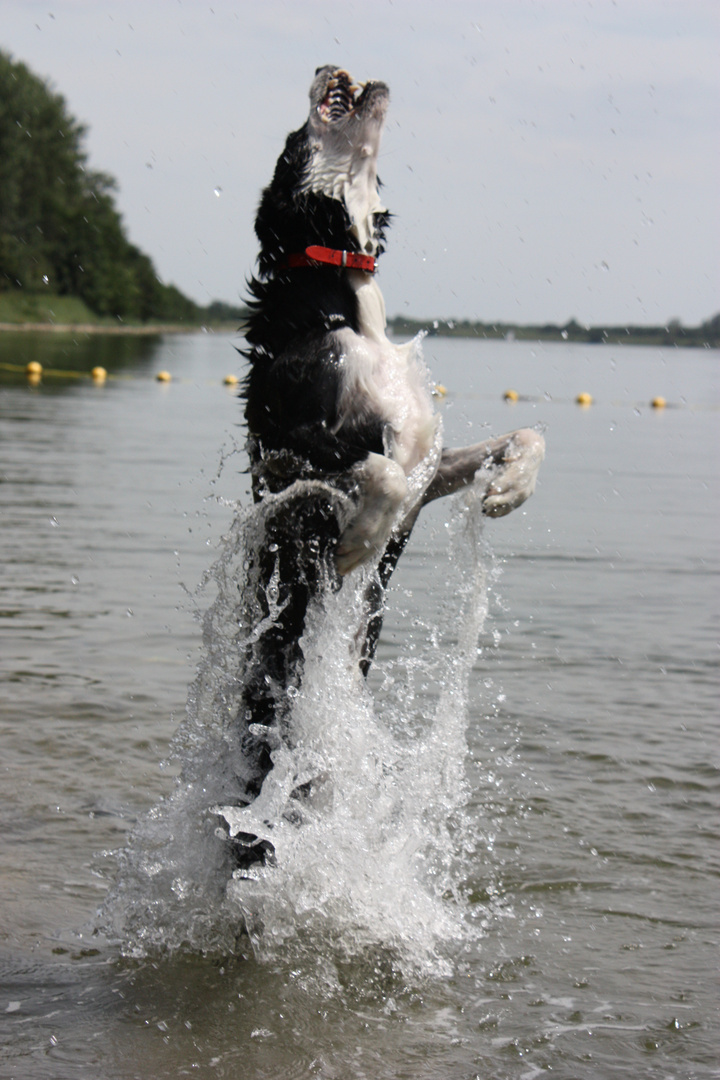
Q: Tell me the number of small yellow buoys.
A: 8